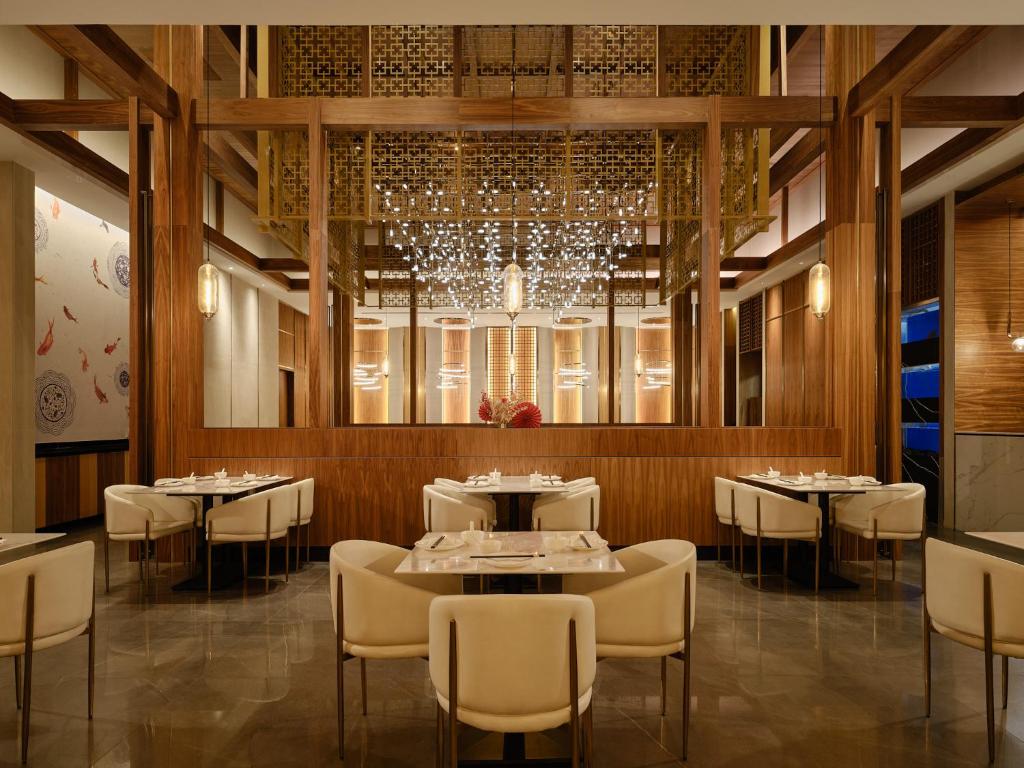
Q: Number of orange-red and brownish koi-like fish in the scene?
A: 9